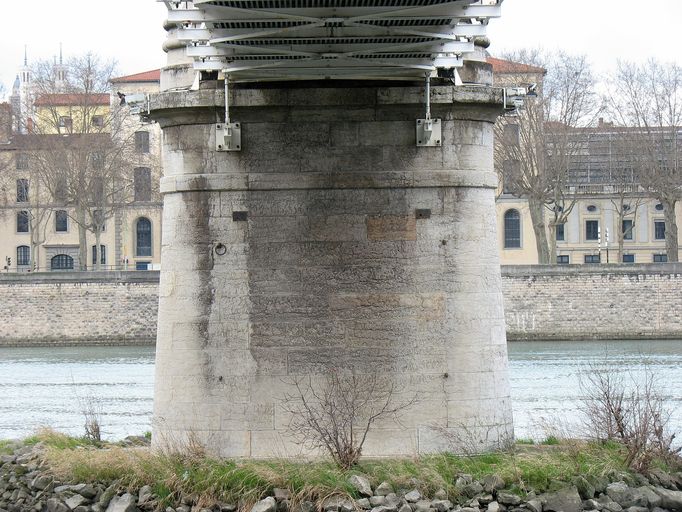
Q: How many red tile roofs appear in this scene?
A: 3